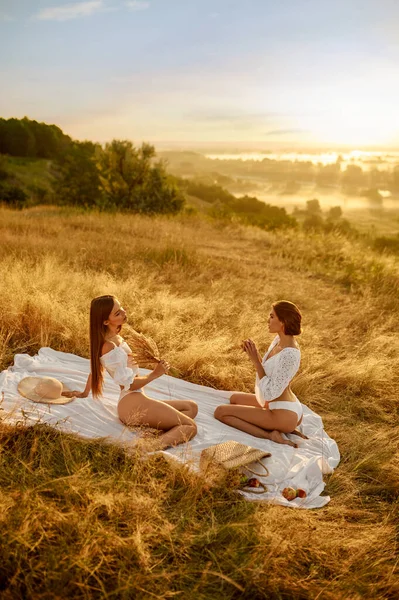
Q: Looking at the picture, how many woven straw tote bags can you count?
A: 1